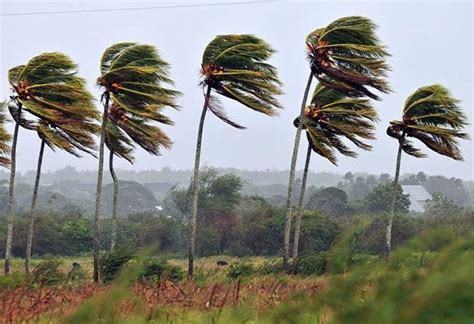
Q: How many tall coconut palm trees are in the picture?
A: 8